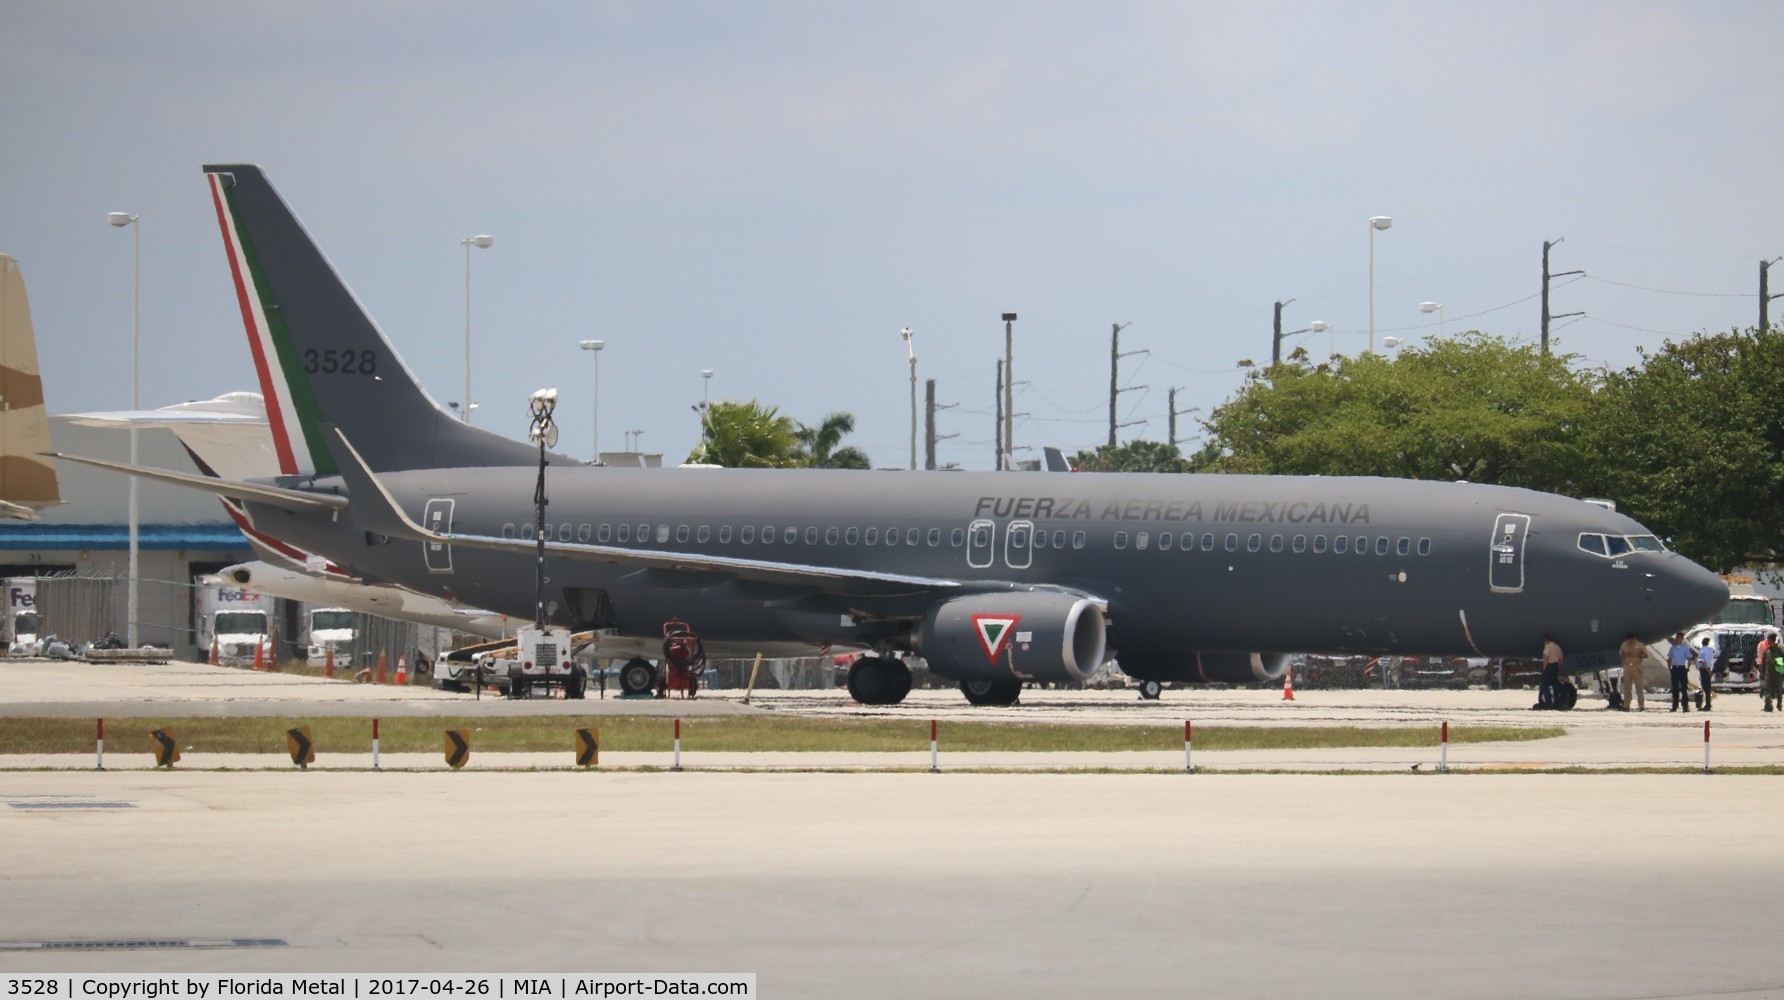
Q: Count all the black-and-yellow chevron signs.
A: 4